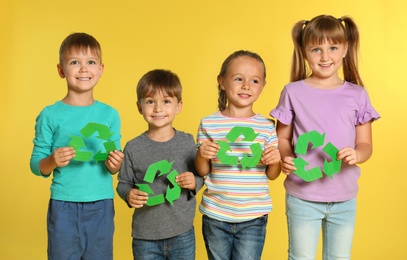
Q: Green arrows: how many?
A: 12